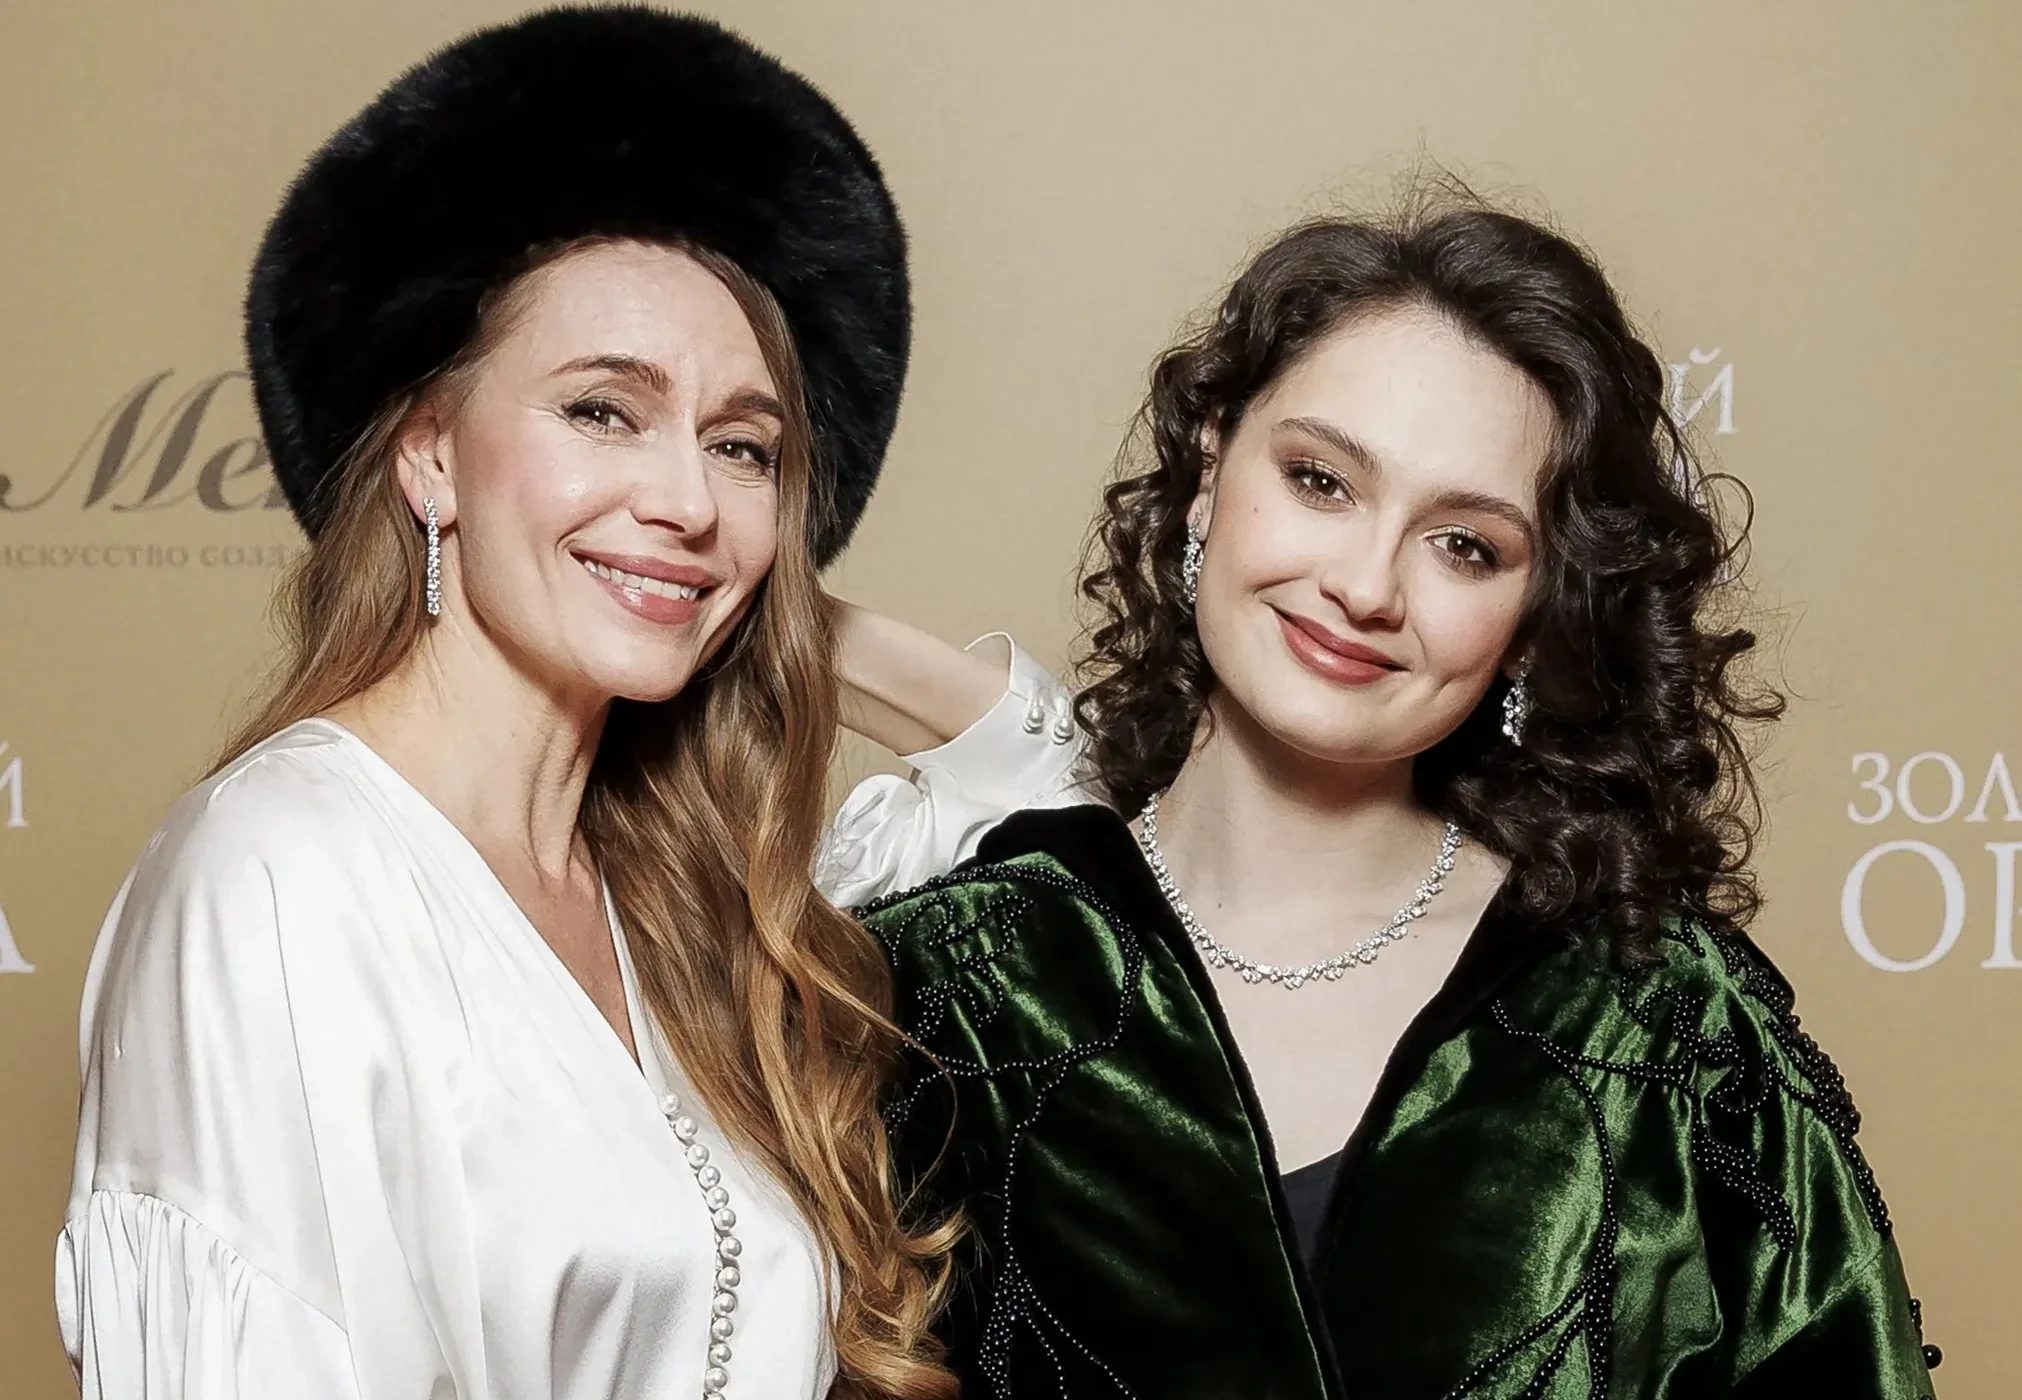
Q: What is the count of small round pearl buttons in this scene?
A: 15